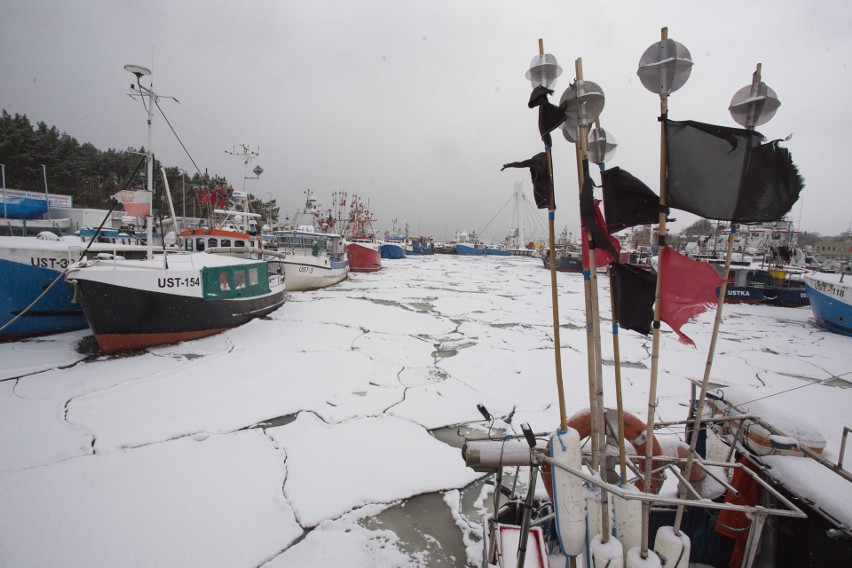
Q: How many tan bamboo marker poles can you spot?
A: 6